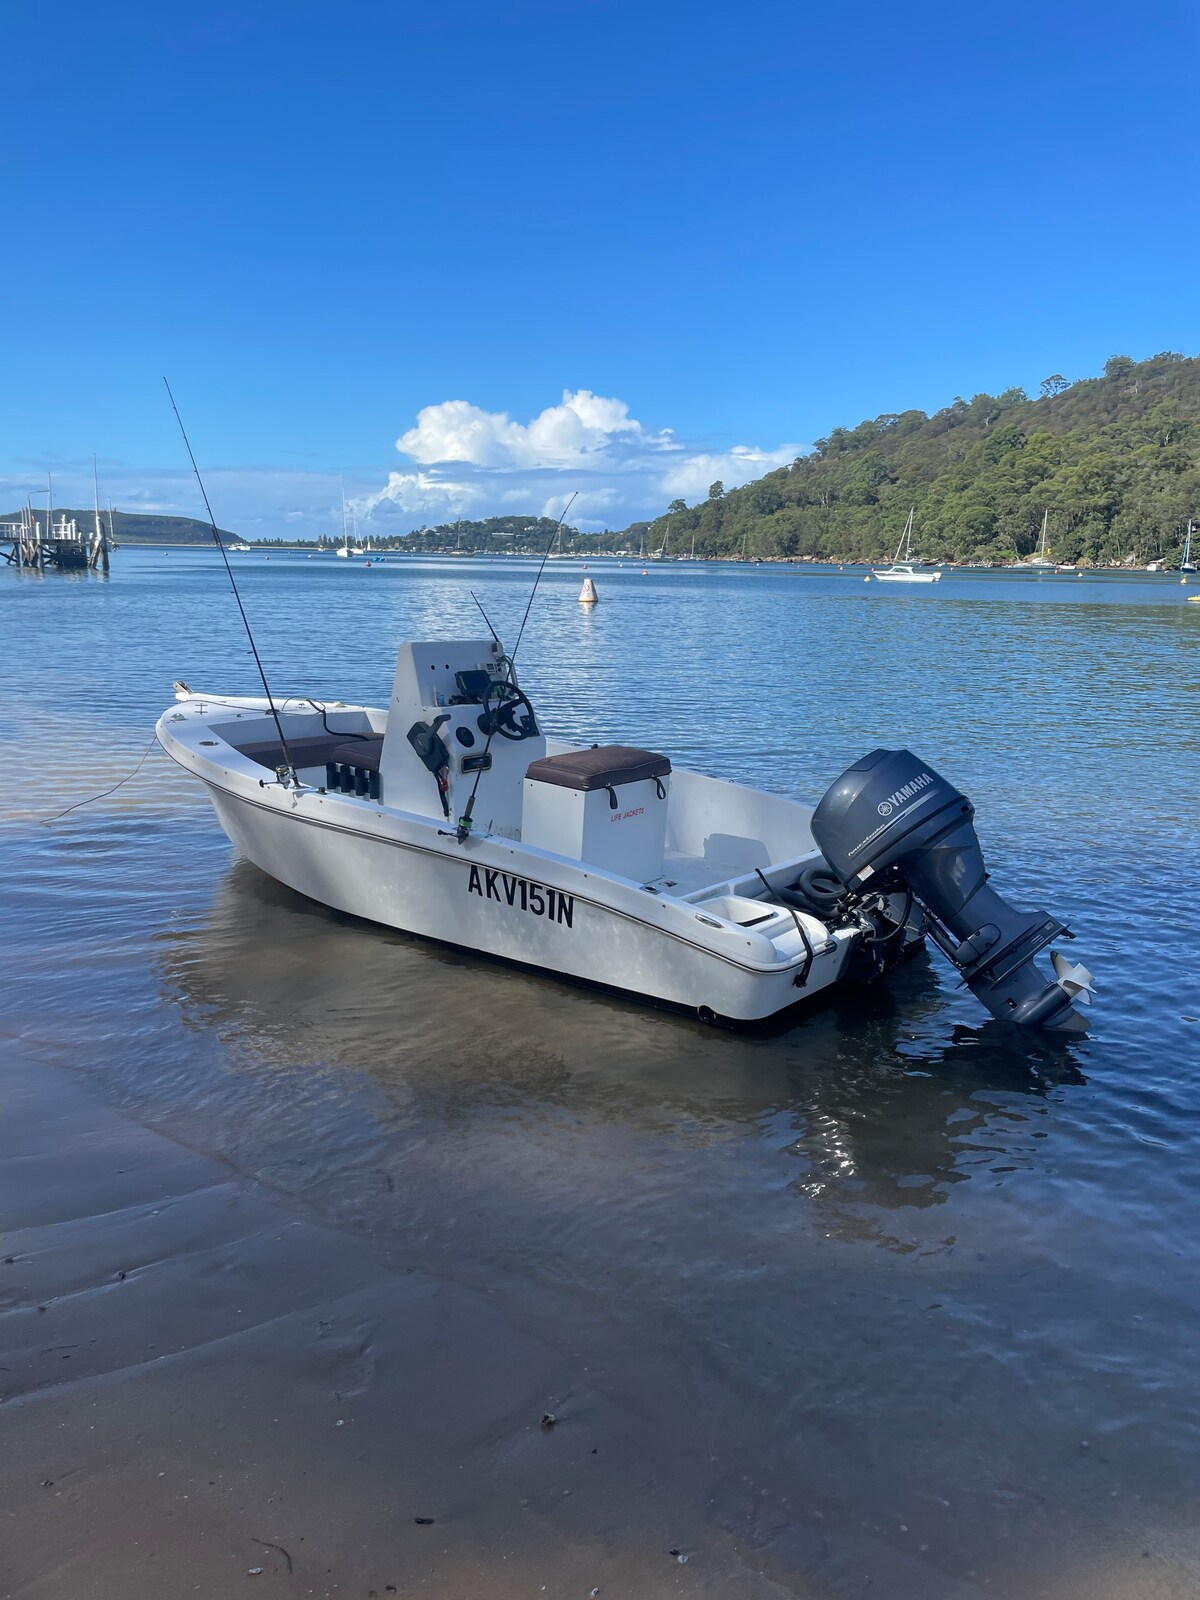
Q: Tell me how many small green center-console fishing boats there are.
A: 0